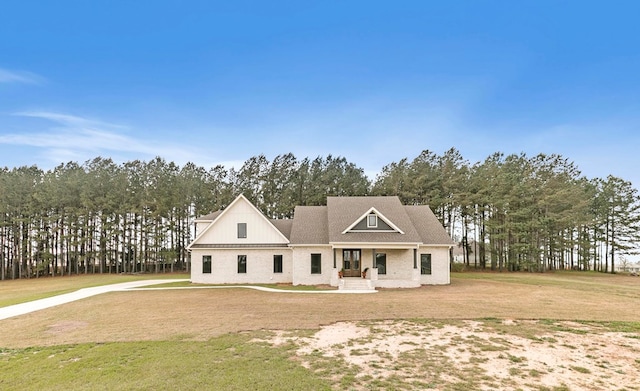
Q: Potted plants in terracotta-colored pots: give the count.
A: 2